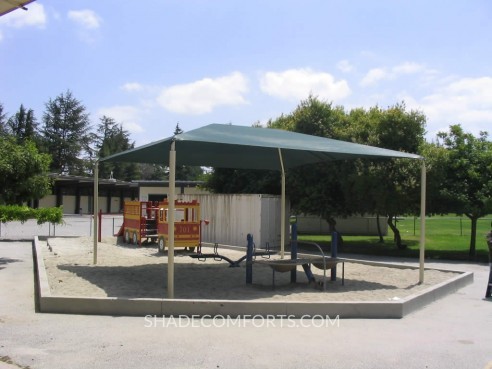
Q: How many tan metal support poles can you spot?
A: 4